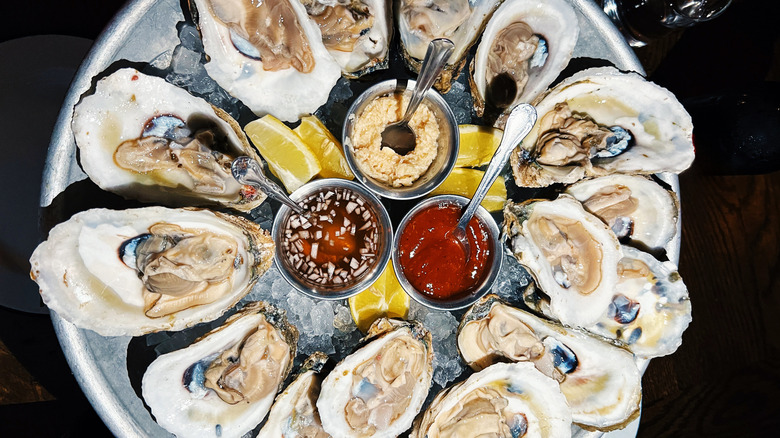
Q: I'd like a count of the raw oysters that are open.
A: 15